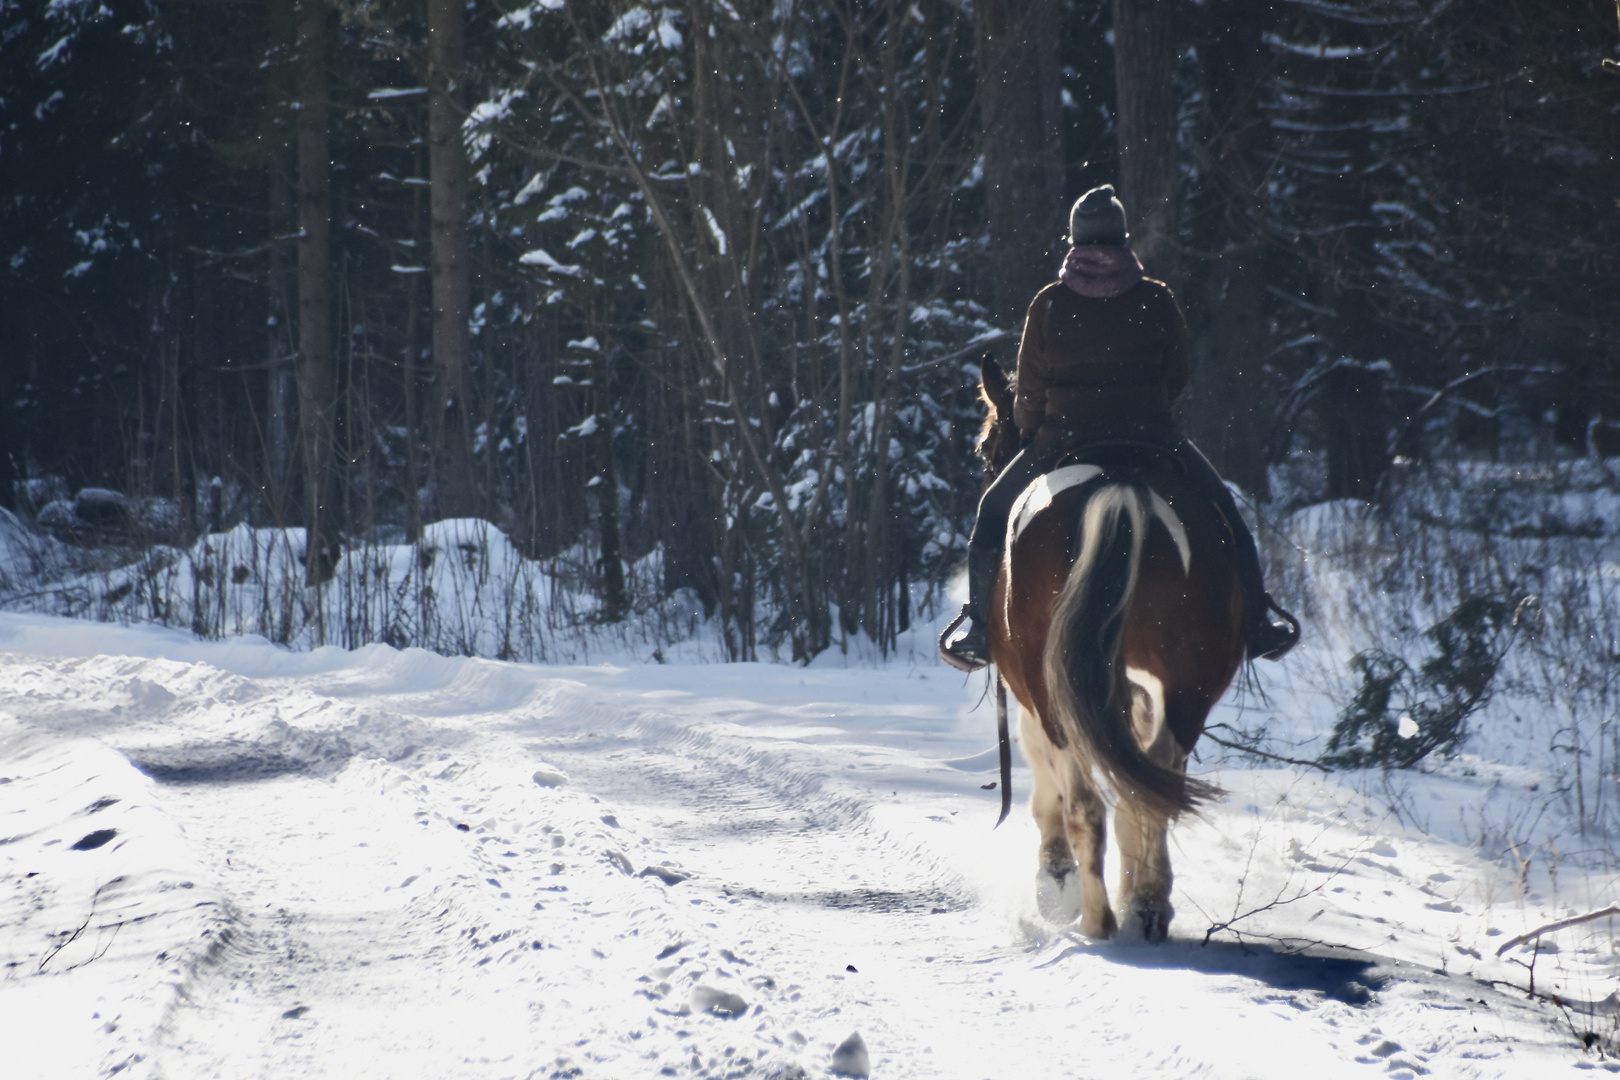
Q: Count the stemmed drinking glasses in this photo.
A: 0